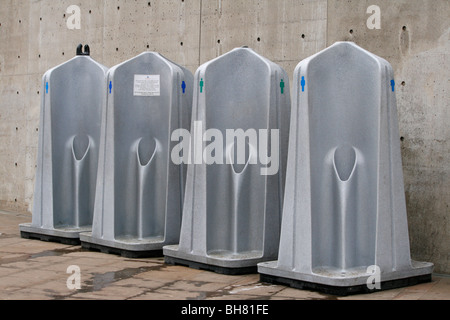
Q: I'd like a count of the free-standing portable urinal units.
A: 4